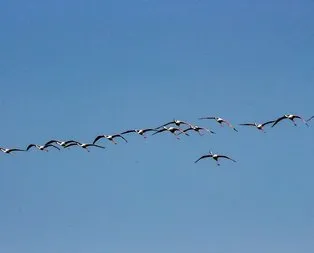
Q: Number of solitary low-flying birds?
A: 1